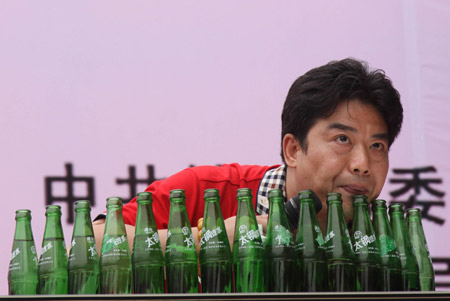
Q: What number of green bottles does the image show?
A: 15